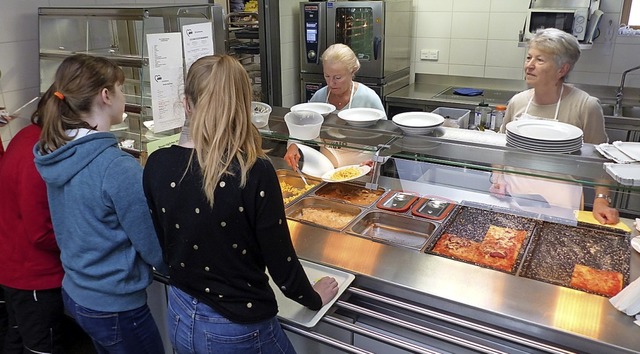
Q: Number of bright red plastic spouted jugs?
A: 0